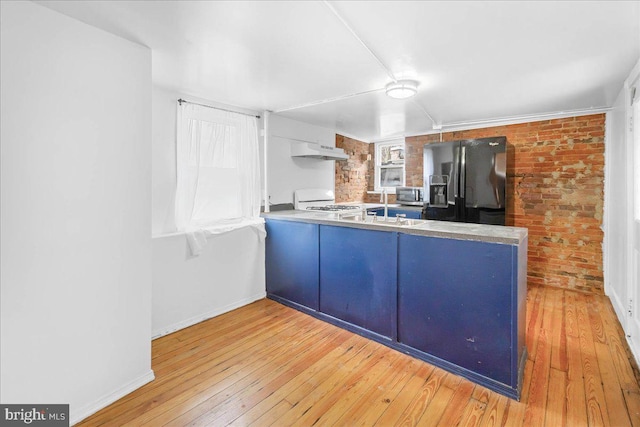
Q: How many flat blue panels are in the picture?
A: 3